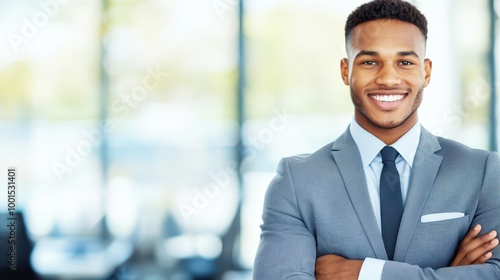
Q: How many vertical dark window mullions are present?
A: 3